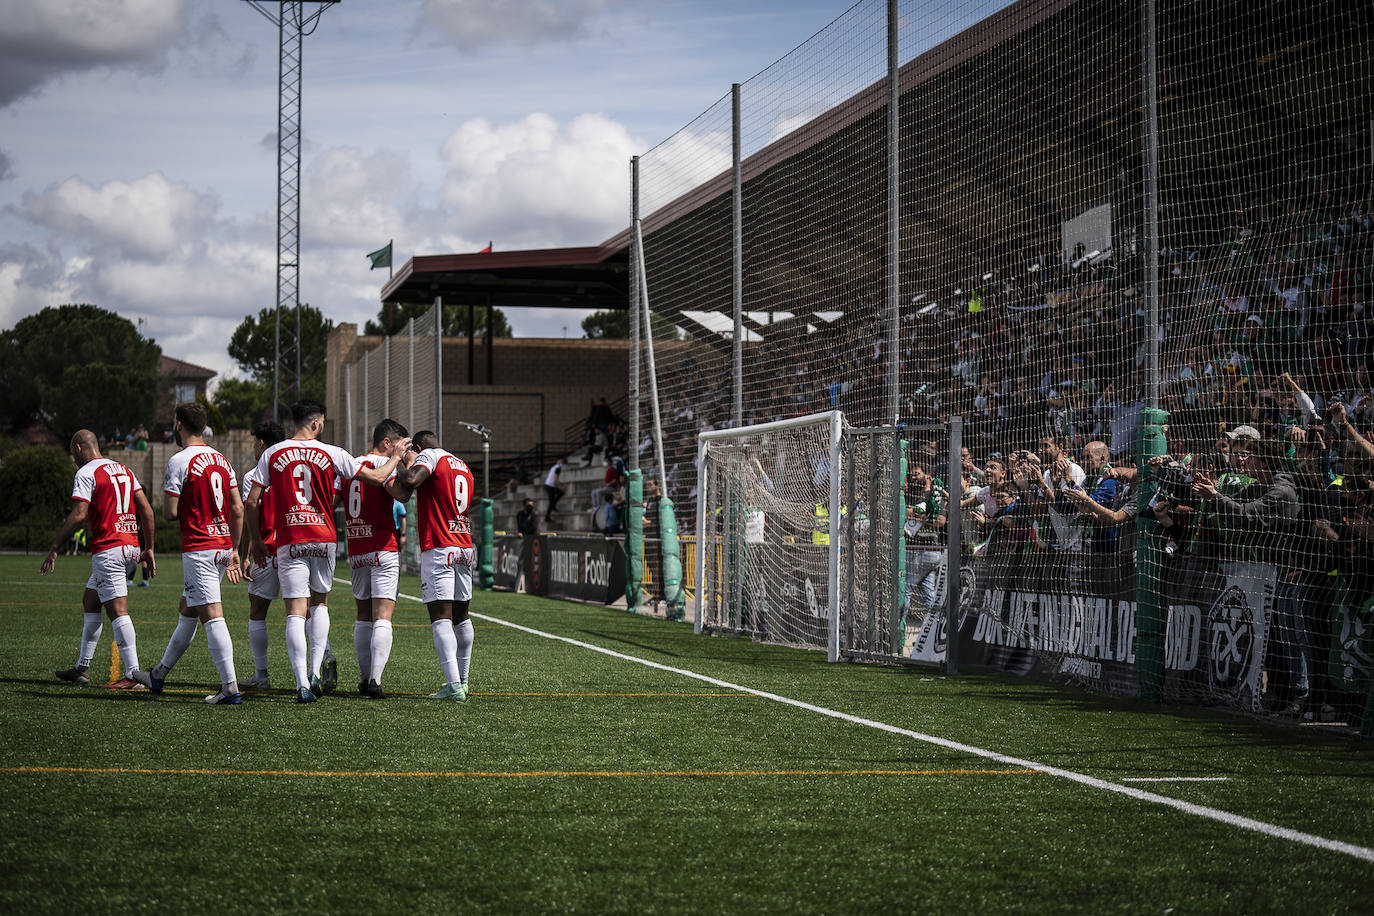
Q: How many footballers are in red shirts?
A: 6